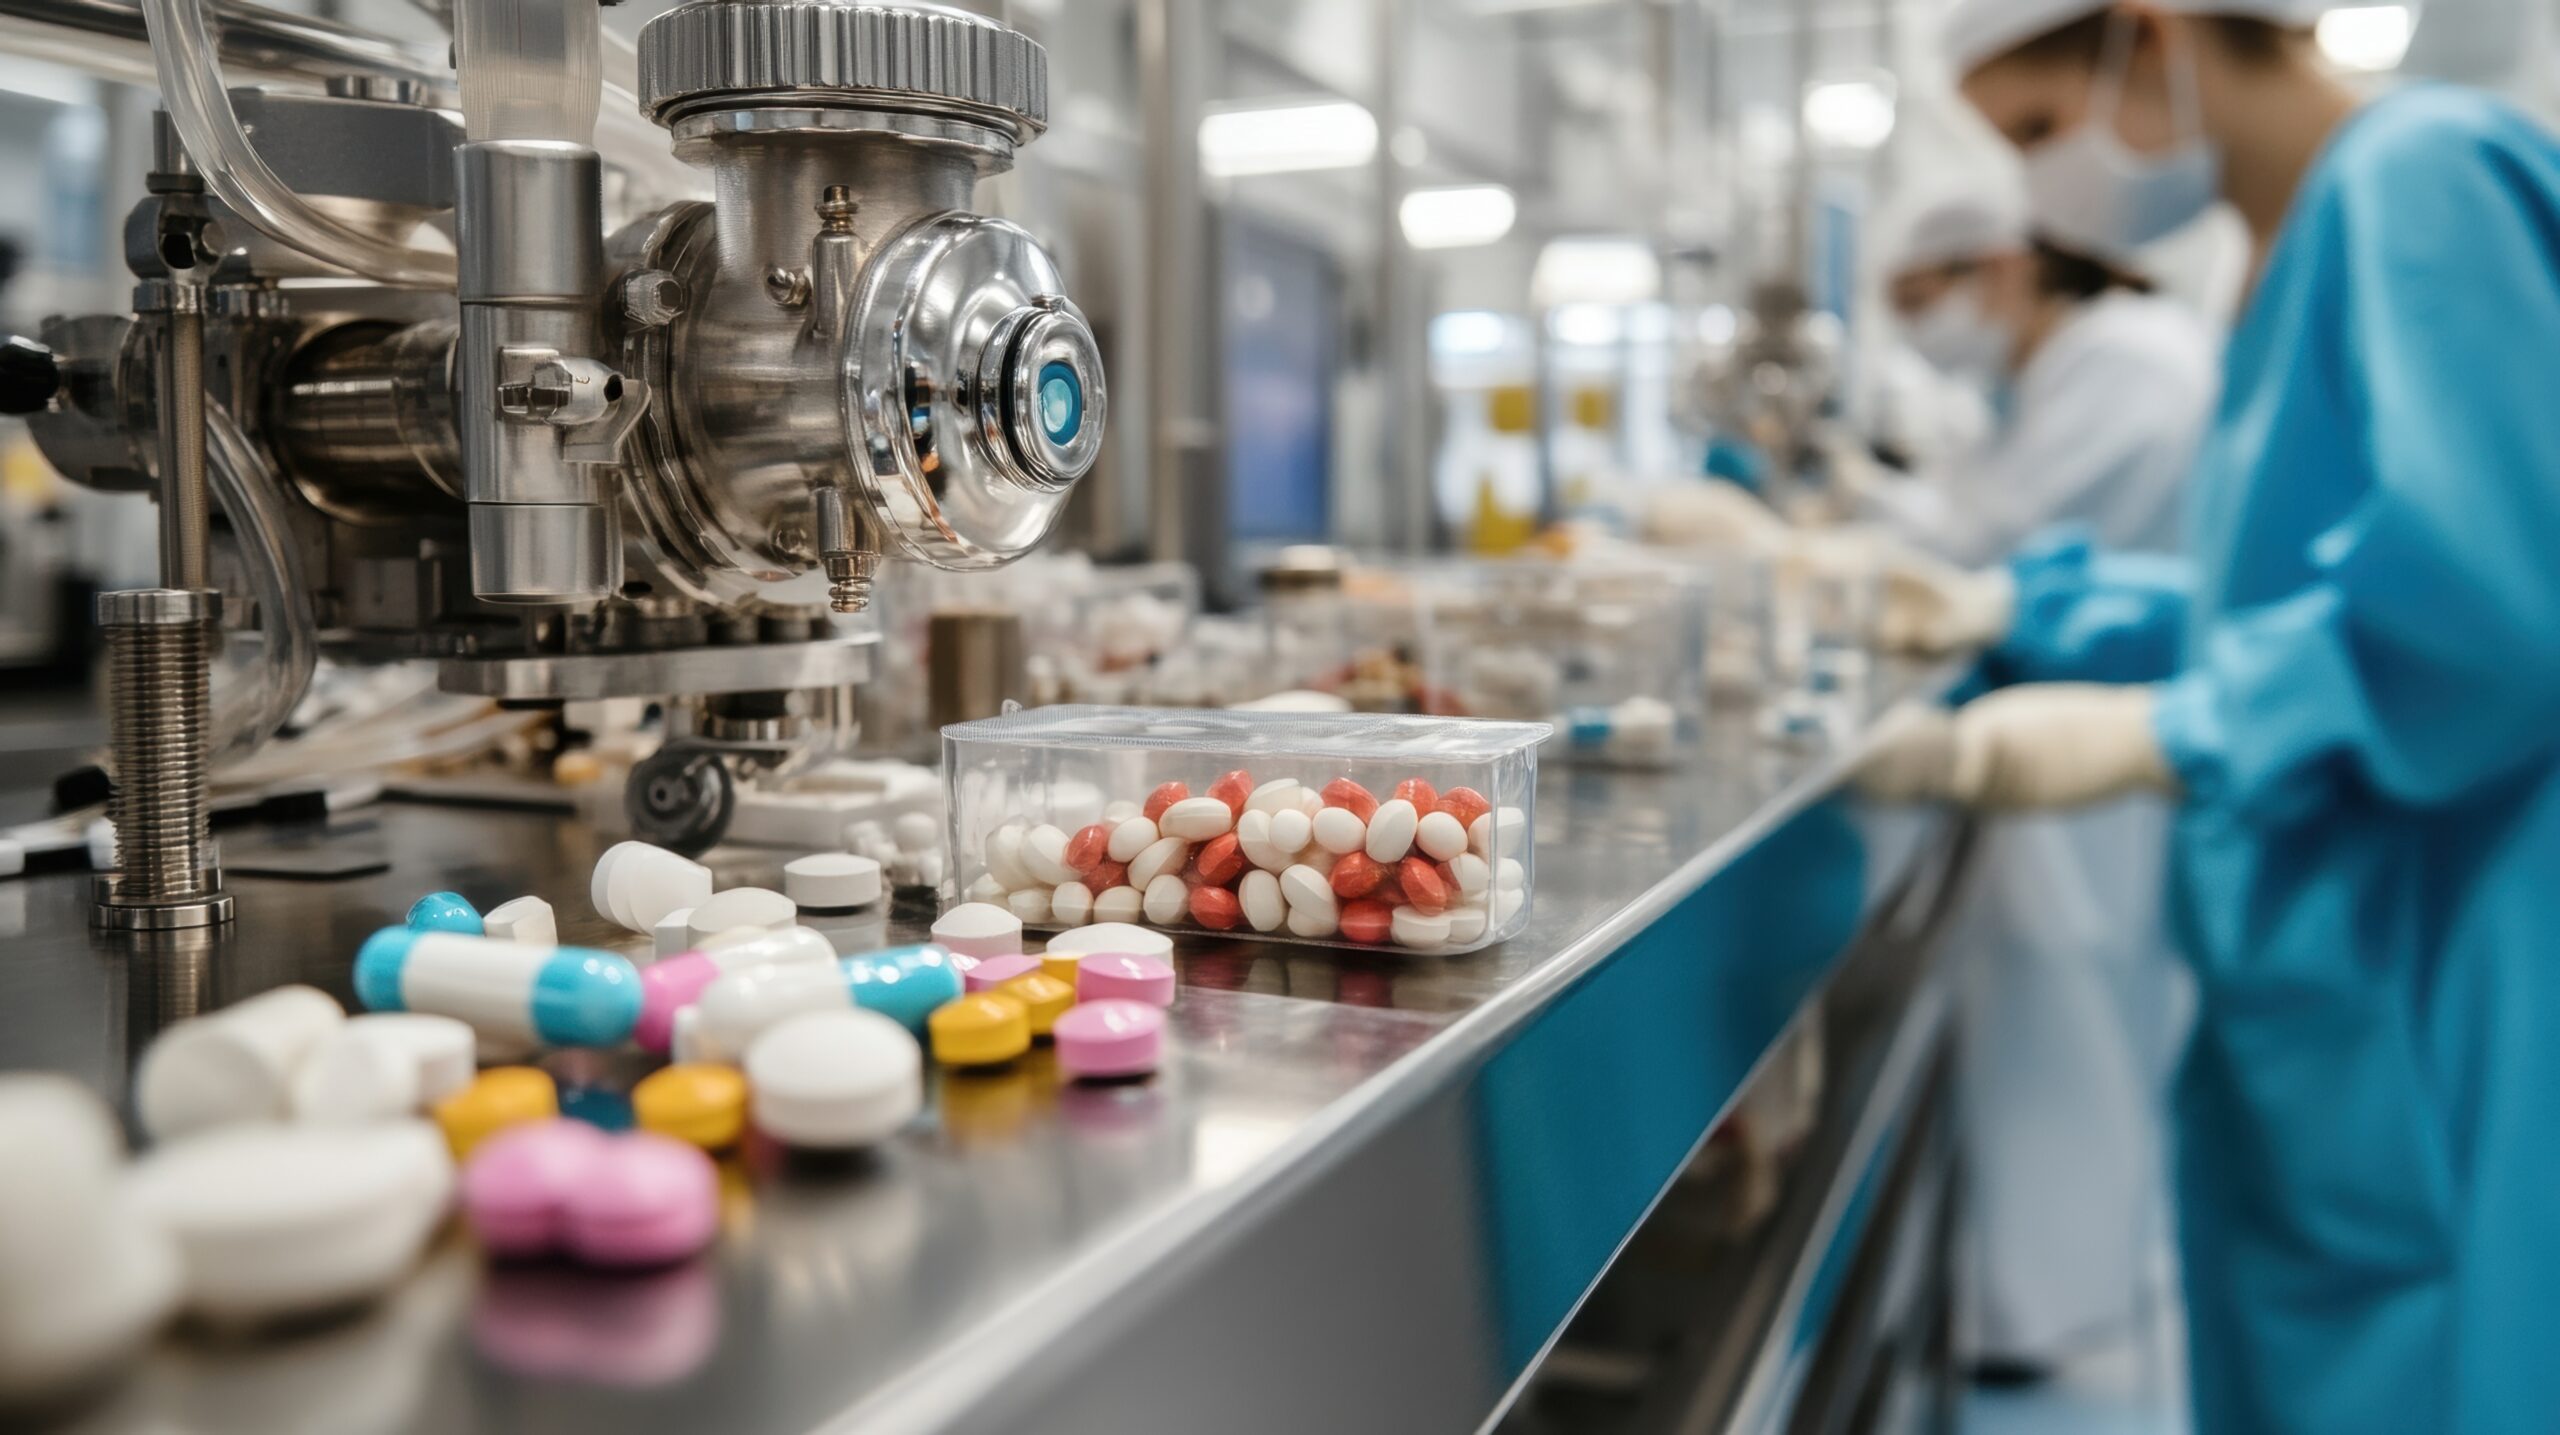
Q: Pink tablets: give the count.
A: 5